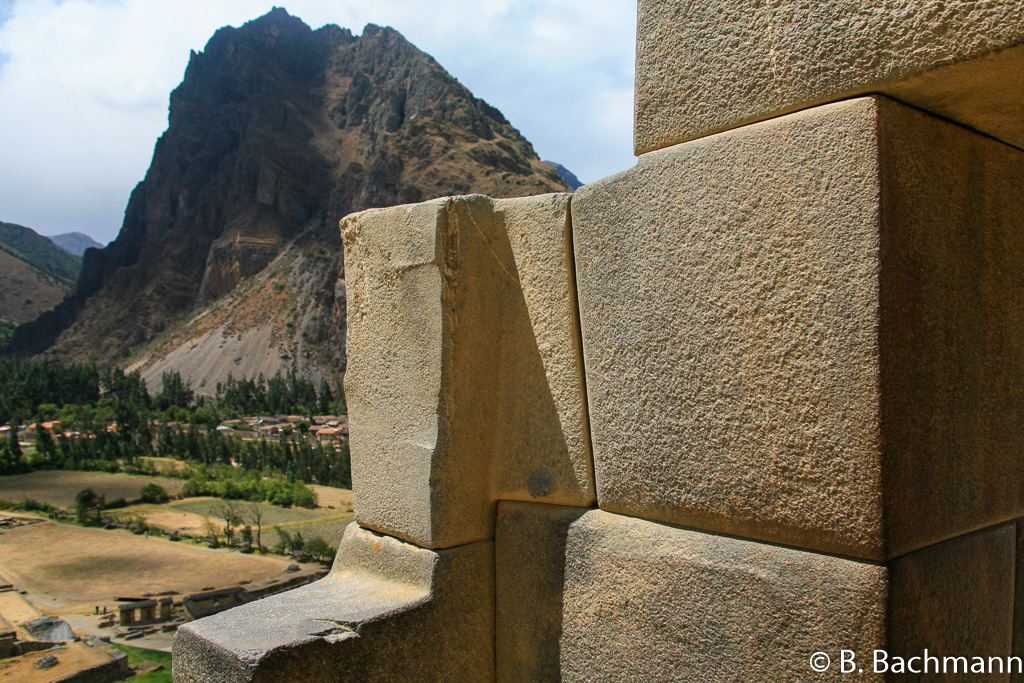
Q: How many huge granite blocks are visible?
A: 5